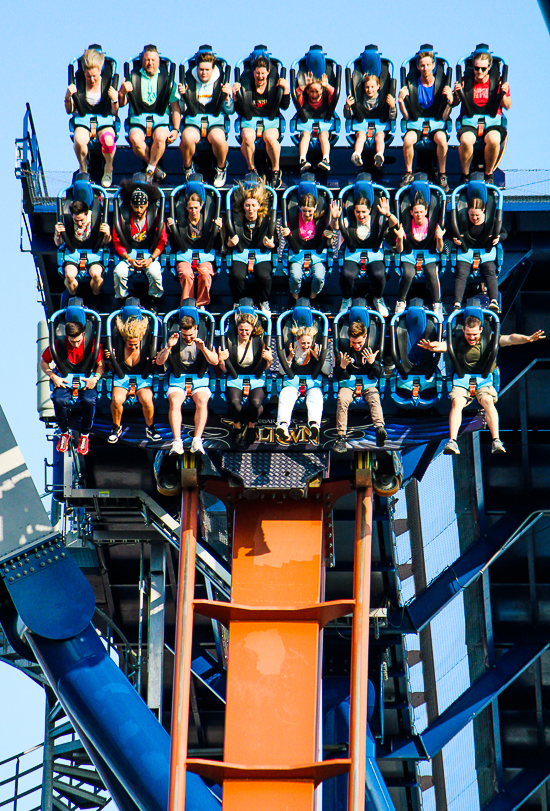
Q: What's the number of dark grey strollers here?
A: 0